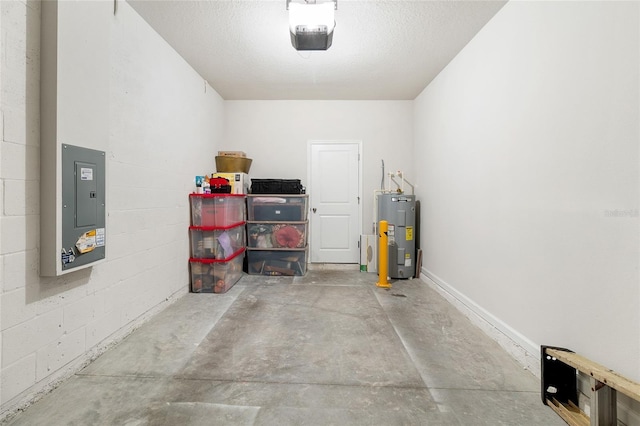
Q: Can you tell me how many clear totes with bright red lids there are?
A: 3